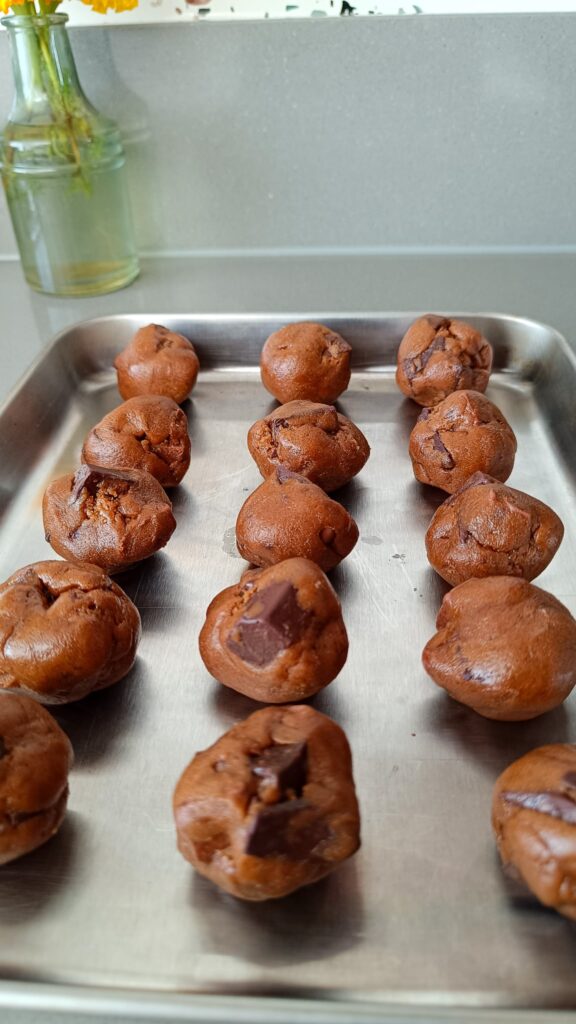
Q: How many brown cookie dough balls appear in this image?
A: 15